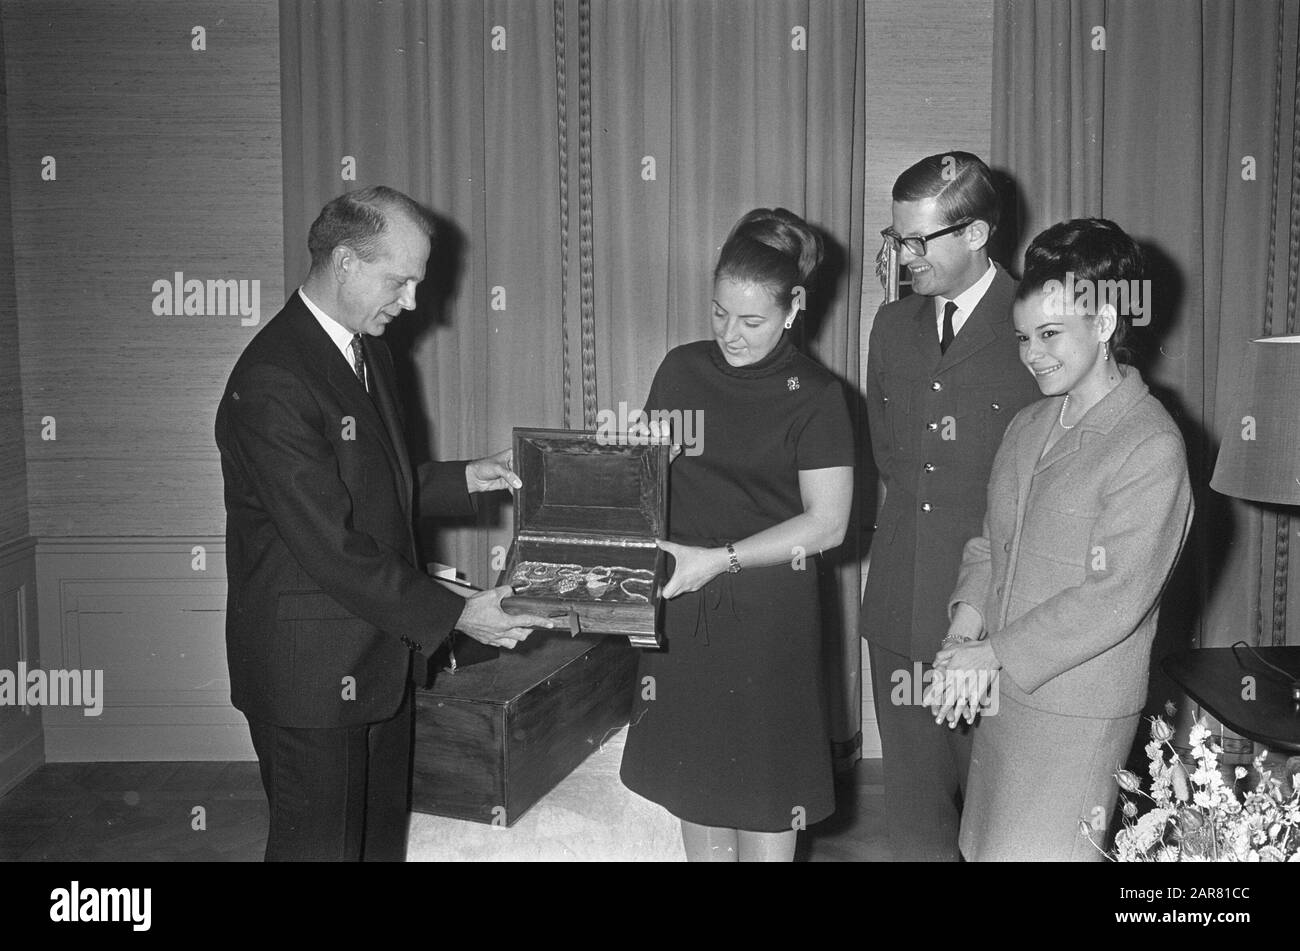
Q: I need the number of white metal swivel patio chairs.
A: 0